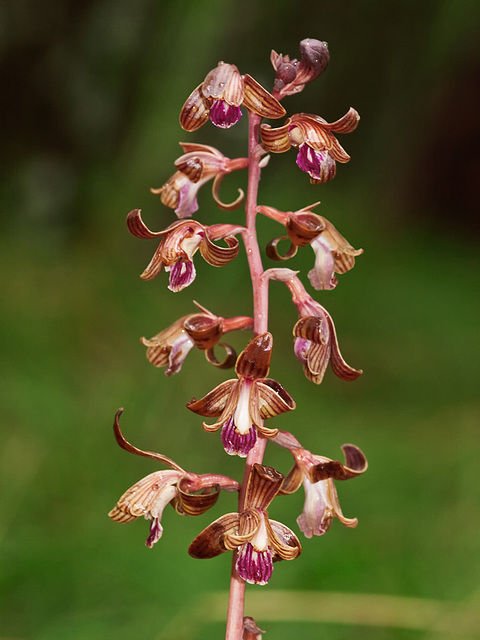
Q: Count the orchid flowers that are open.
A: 11